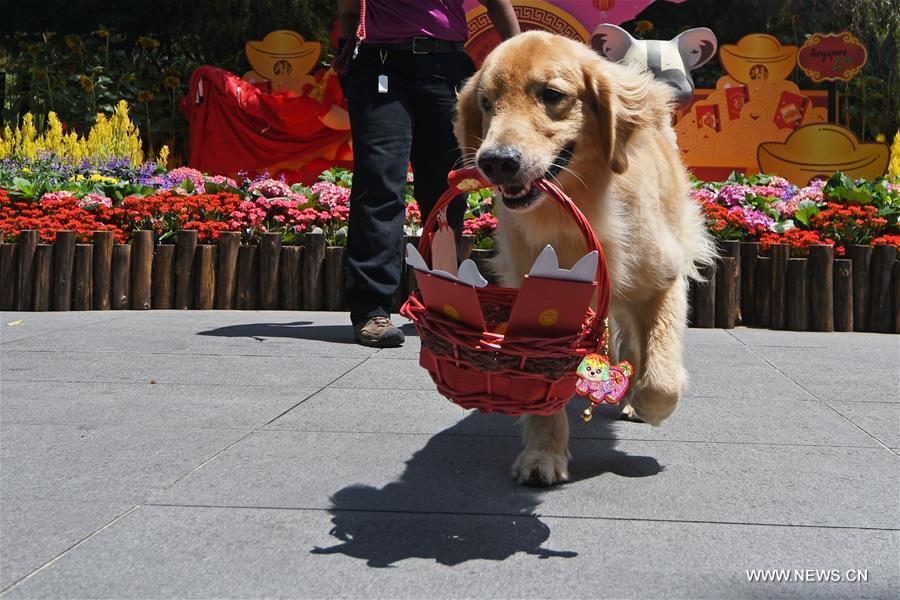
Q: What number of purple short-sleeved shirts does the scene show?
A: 1